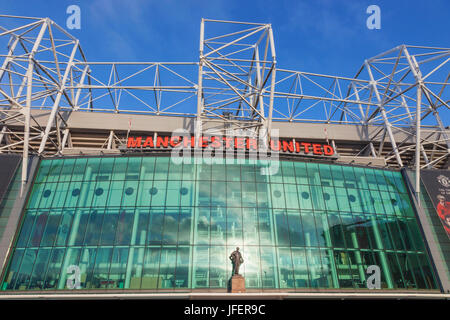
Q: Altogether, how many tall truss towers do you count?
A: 3